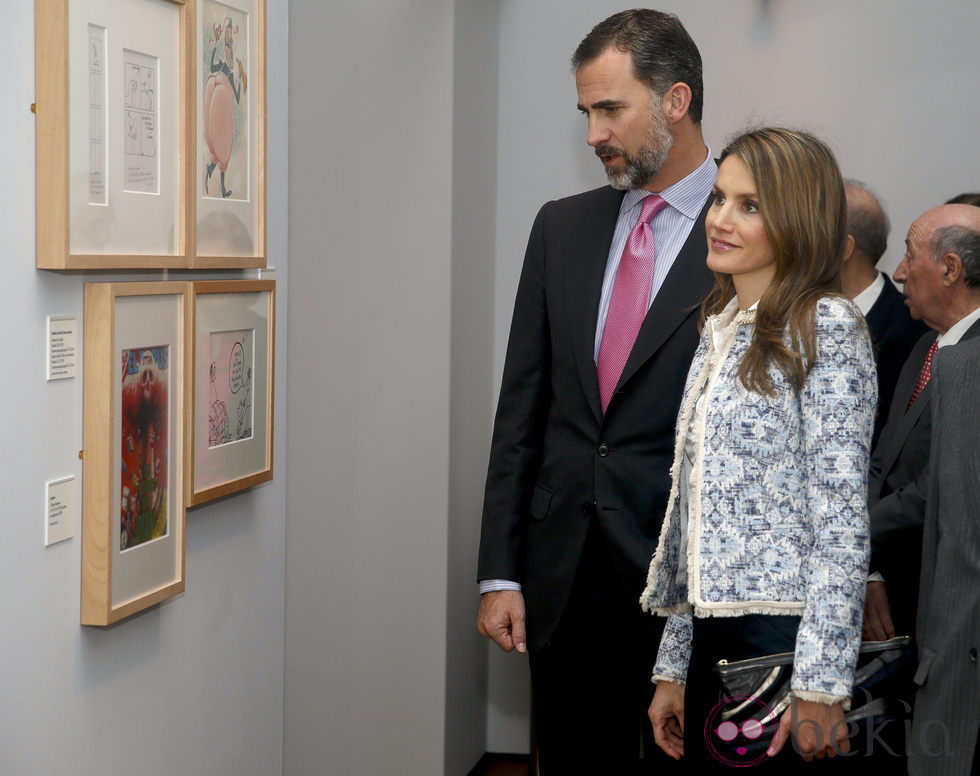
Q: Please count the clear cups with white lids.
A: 0